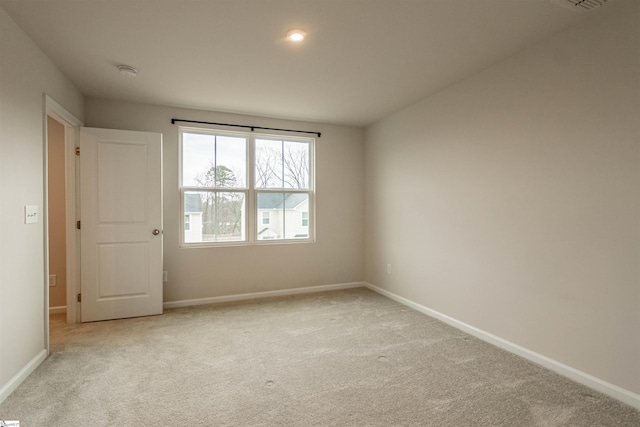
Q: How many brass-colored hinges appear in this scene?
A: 3